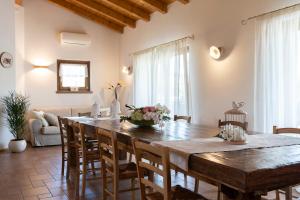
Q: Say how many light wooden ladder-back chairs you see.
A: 8